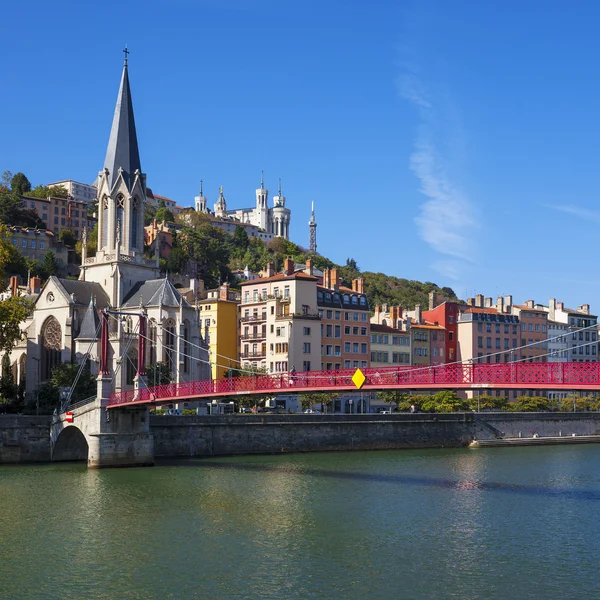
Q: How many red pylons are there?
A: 2